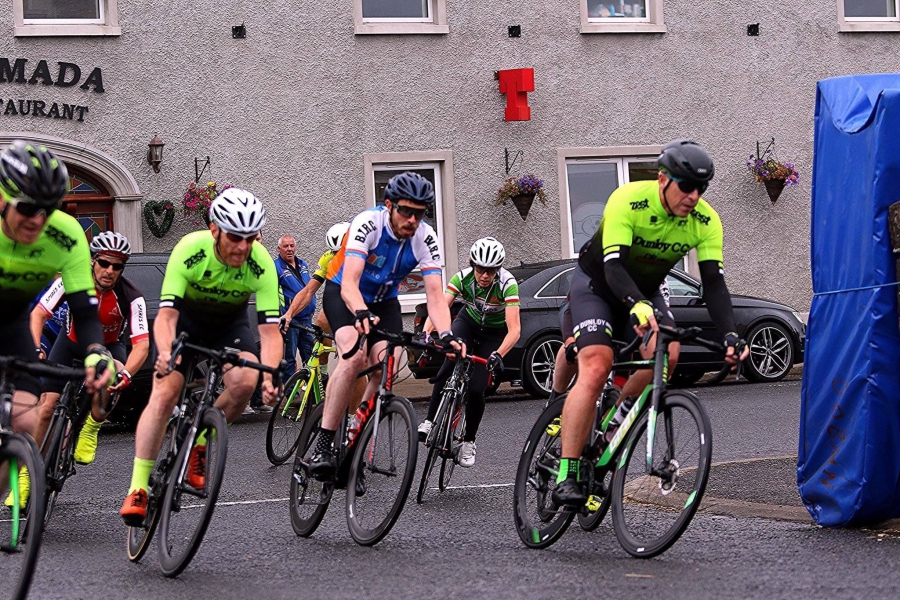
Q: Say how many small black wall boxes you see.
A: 3